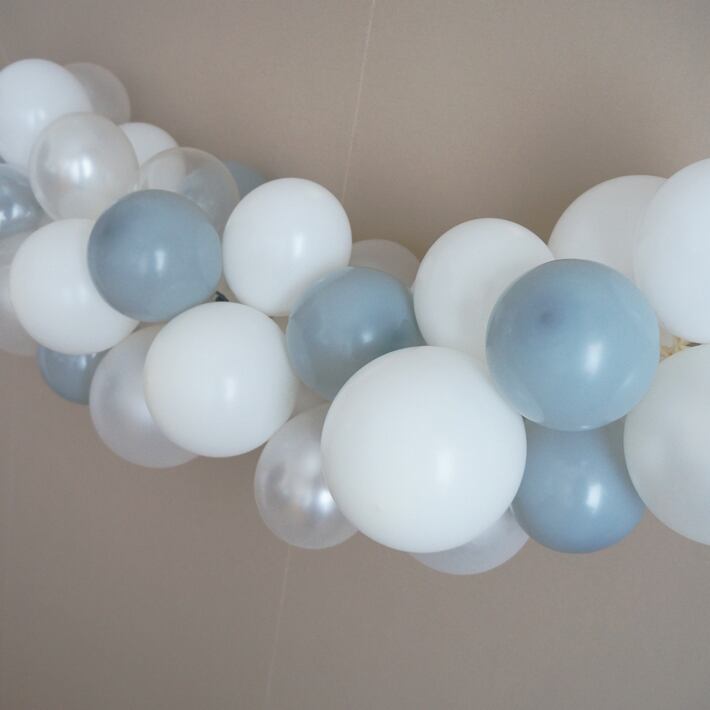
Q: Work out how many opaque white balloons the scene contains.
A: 10